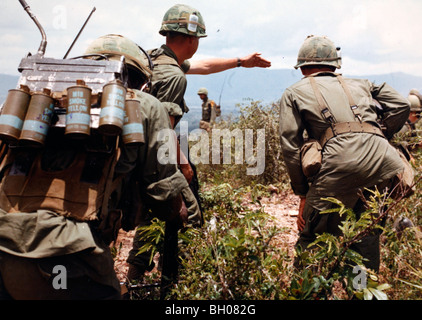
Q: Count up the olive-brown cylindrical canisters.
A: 5